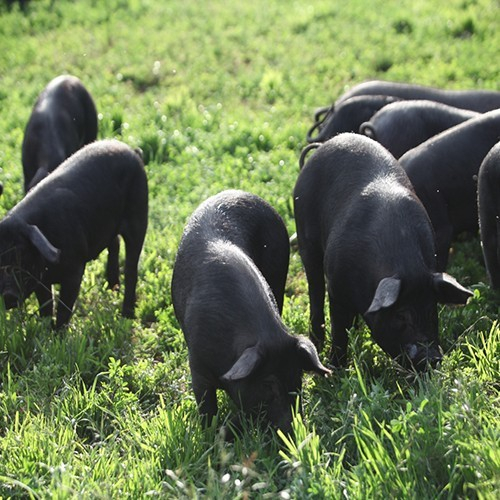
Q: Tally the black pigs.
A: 9